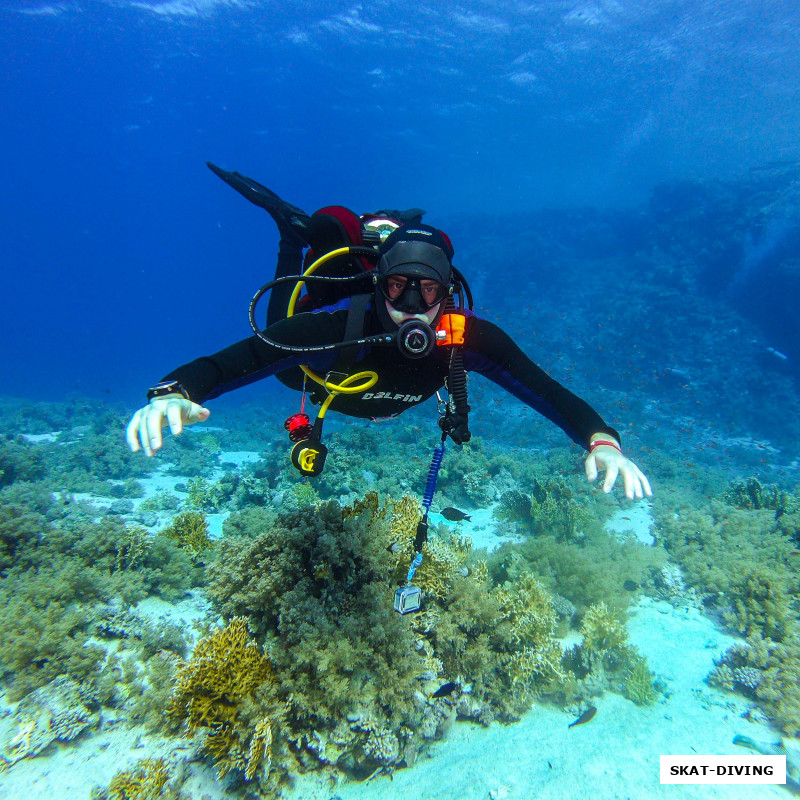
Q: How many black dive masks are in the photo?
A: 1